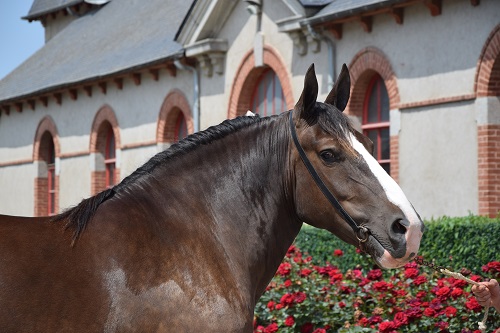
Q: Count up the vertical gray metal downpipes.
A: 2